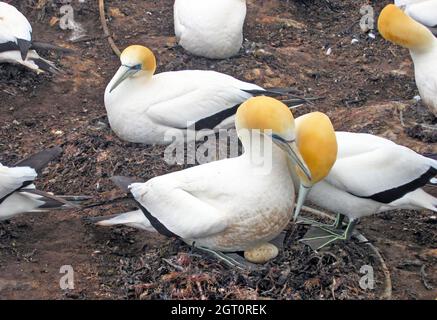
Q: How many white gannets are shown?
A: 8